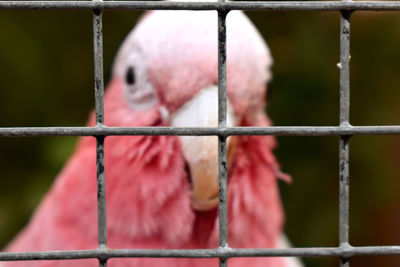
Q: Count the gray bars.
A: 6